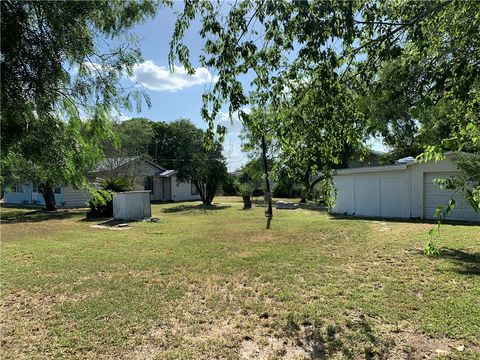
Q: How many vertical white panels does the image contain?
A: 3